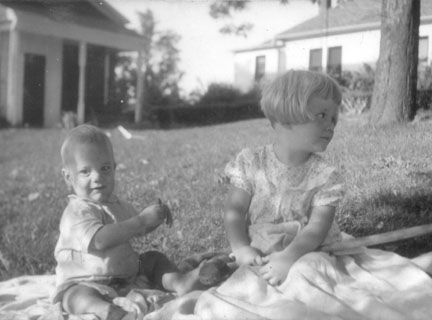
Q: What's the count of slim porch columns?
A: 3